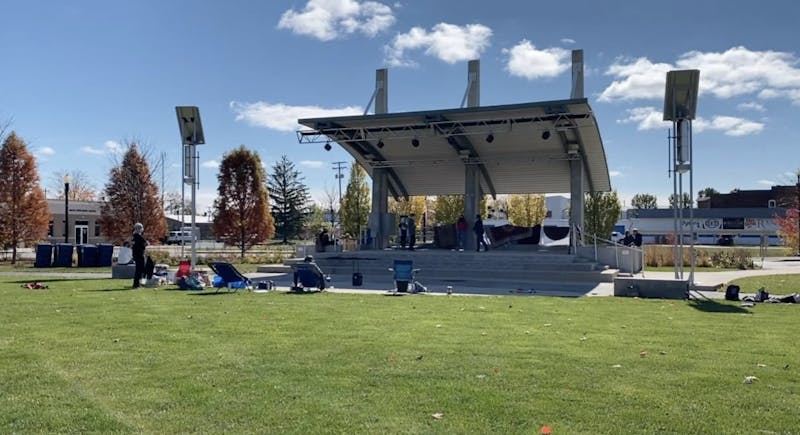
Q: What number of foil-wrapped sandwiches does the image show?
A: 0